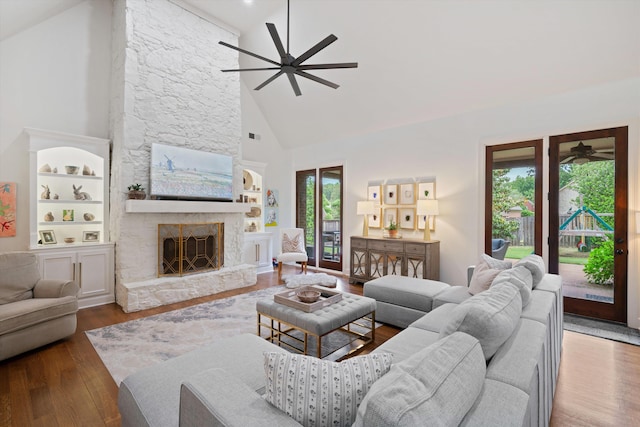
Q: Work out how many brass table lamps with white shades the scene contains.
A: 2